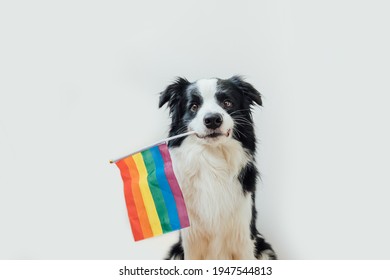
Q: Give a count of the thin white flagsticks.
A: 1